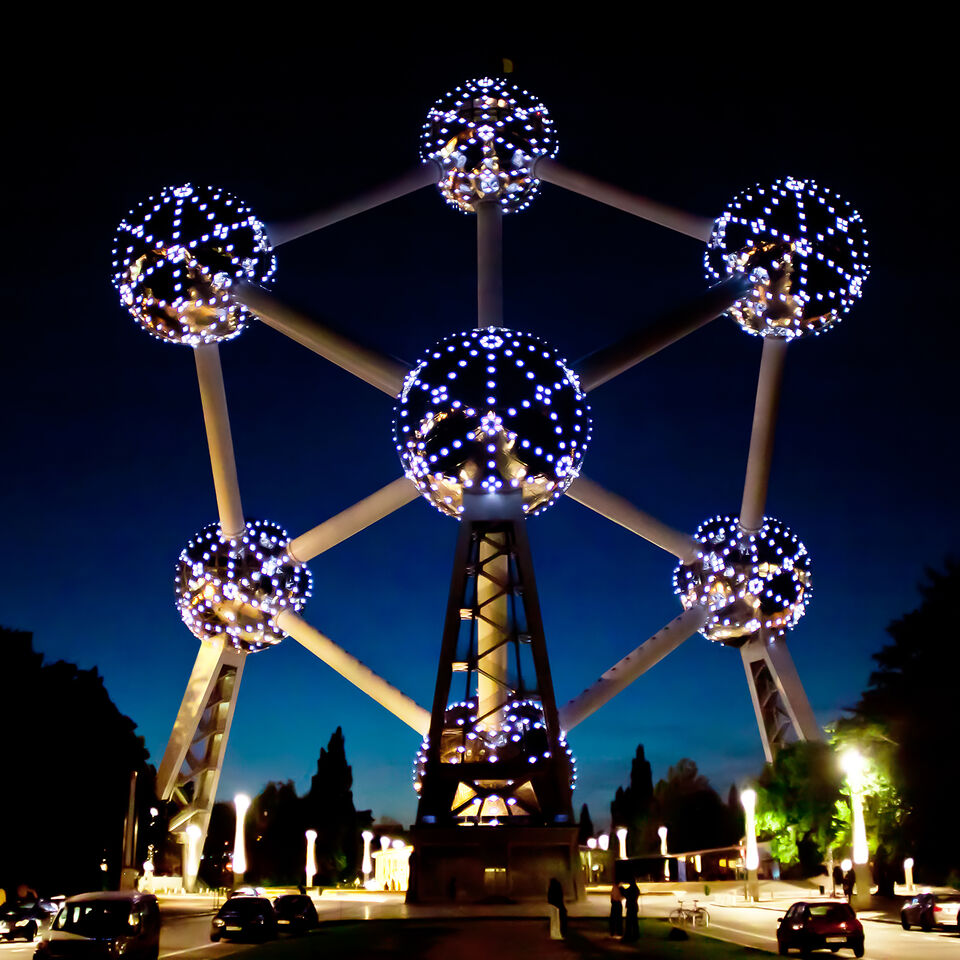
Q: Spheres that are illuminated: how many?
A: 7